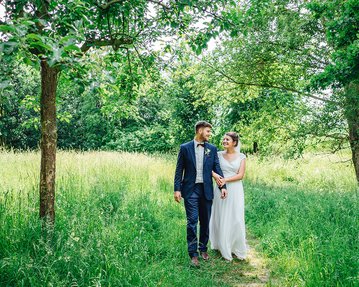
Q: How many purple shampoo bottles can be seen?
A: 0